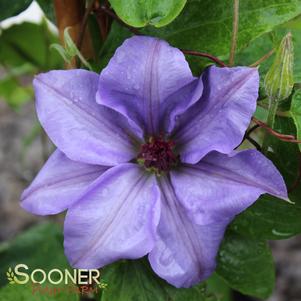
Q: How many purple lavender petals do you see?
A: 7